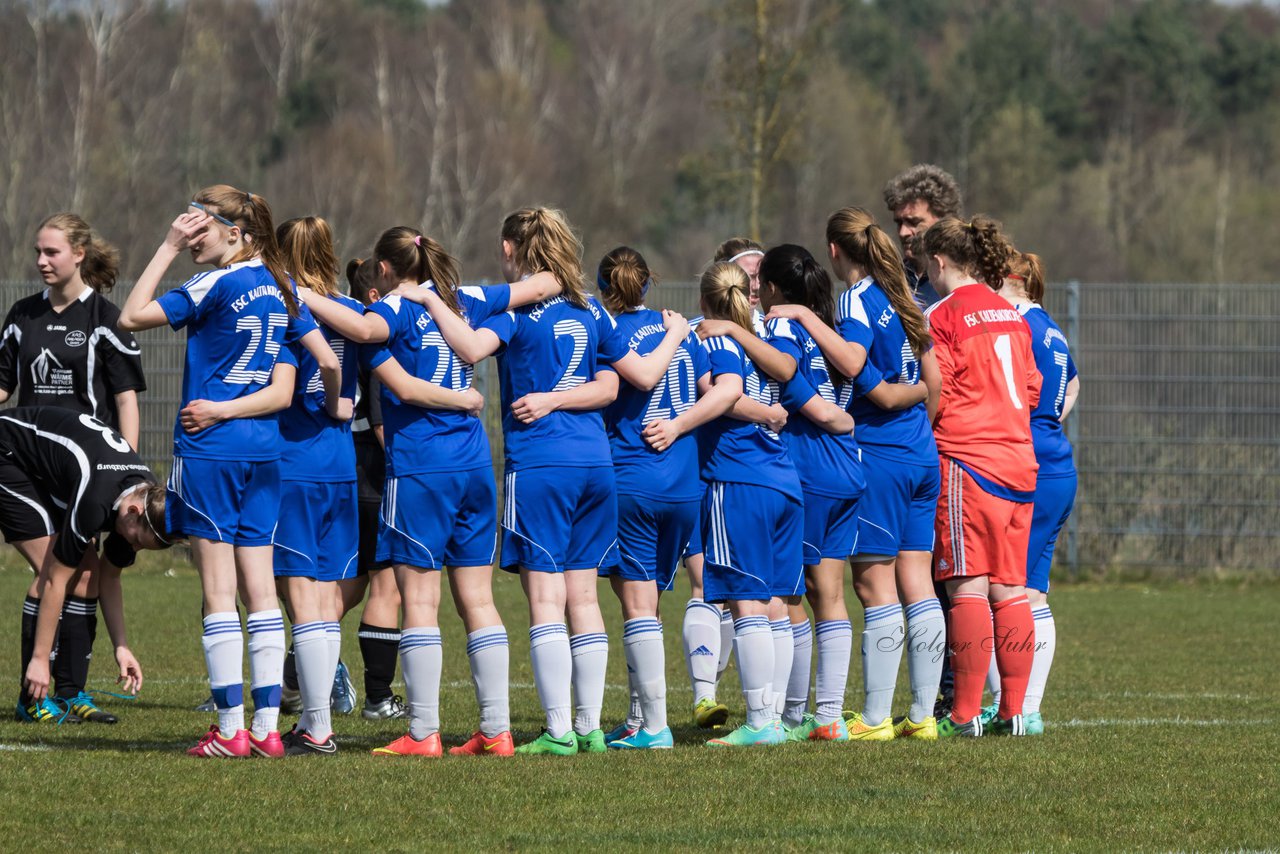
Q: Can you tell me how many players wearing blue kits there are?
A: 10